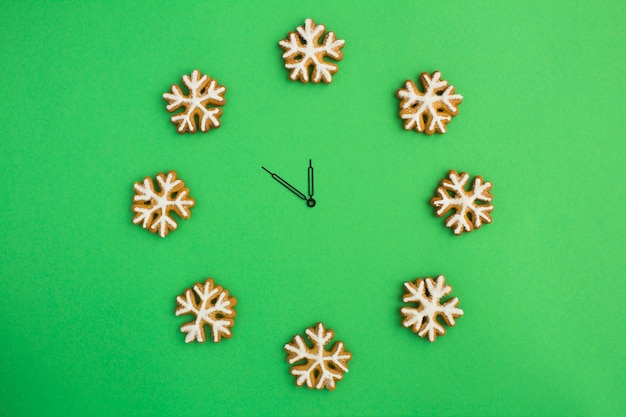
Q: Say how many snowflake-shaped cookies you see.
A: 8